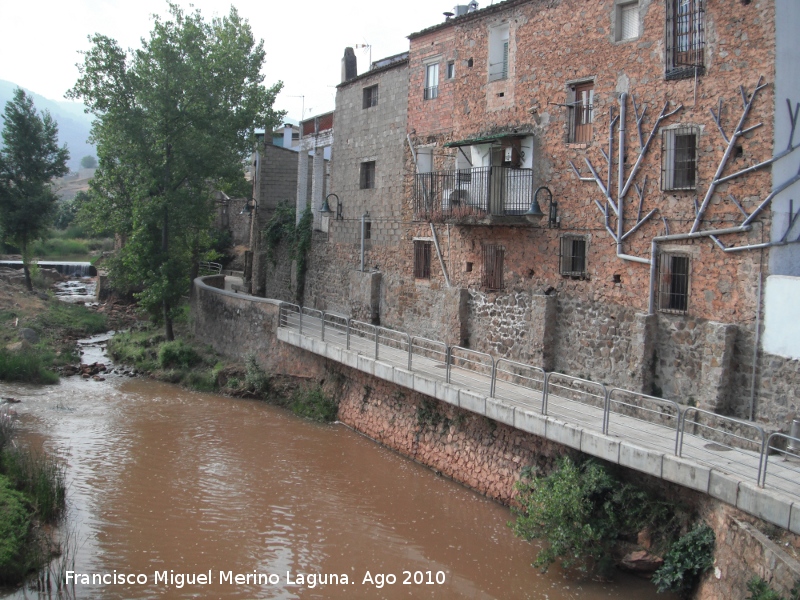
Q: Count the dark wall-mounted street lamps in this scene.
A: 3